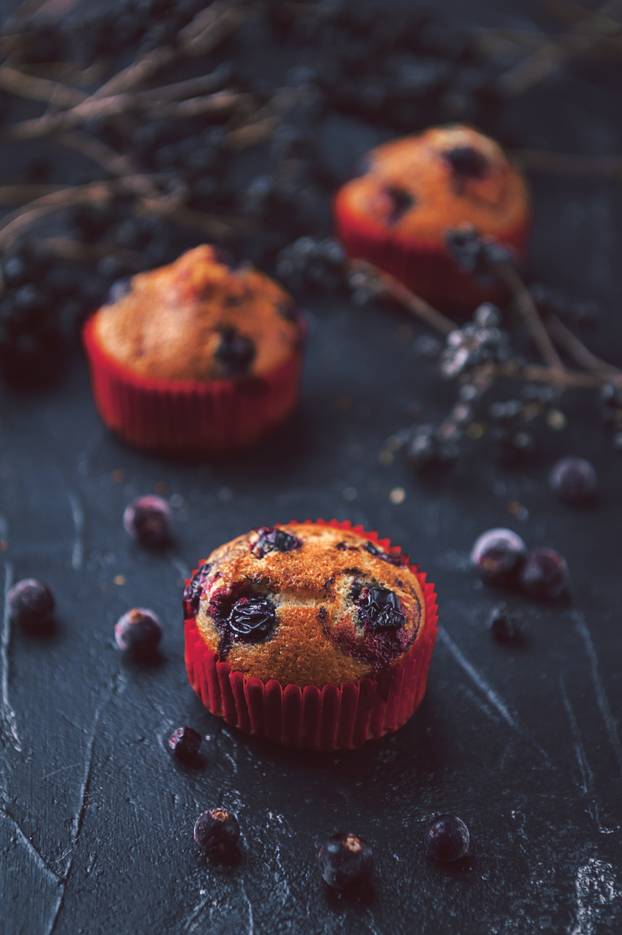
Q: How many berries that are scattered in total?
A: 11